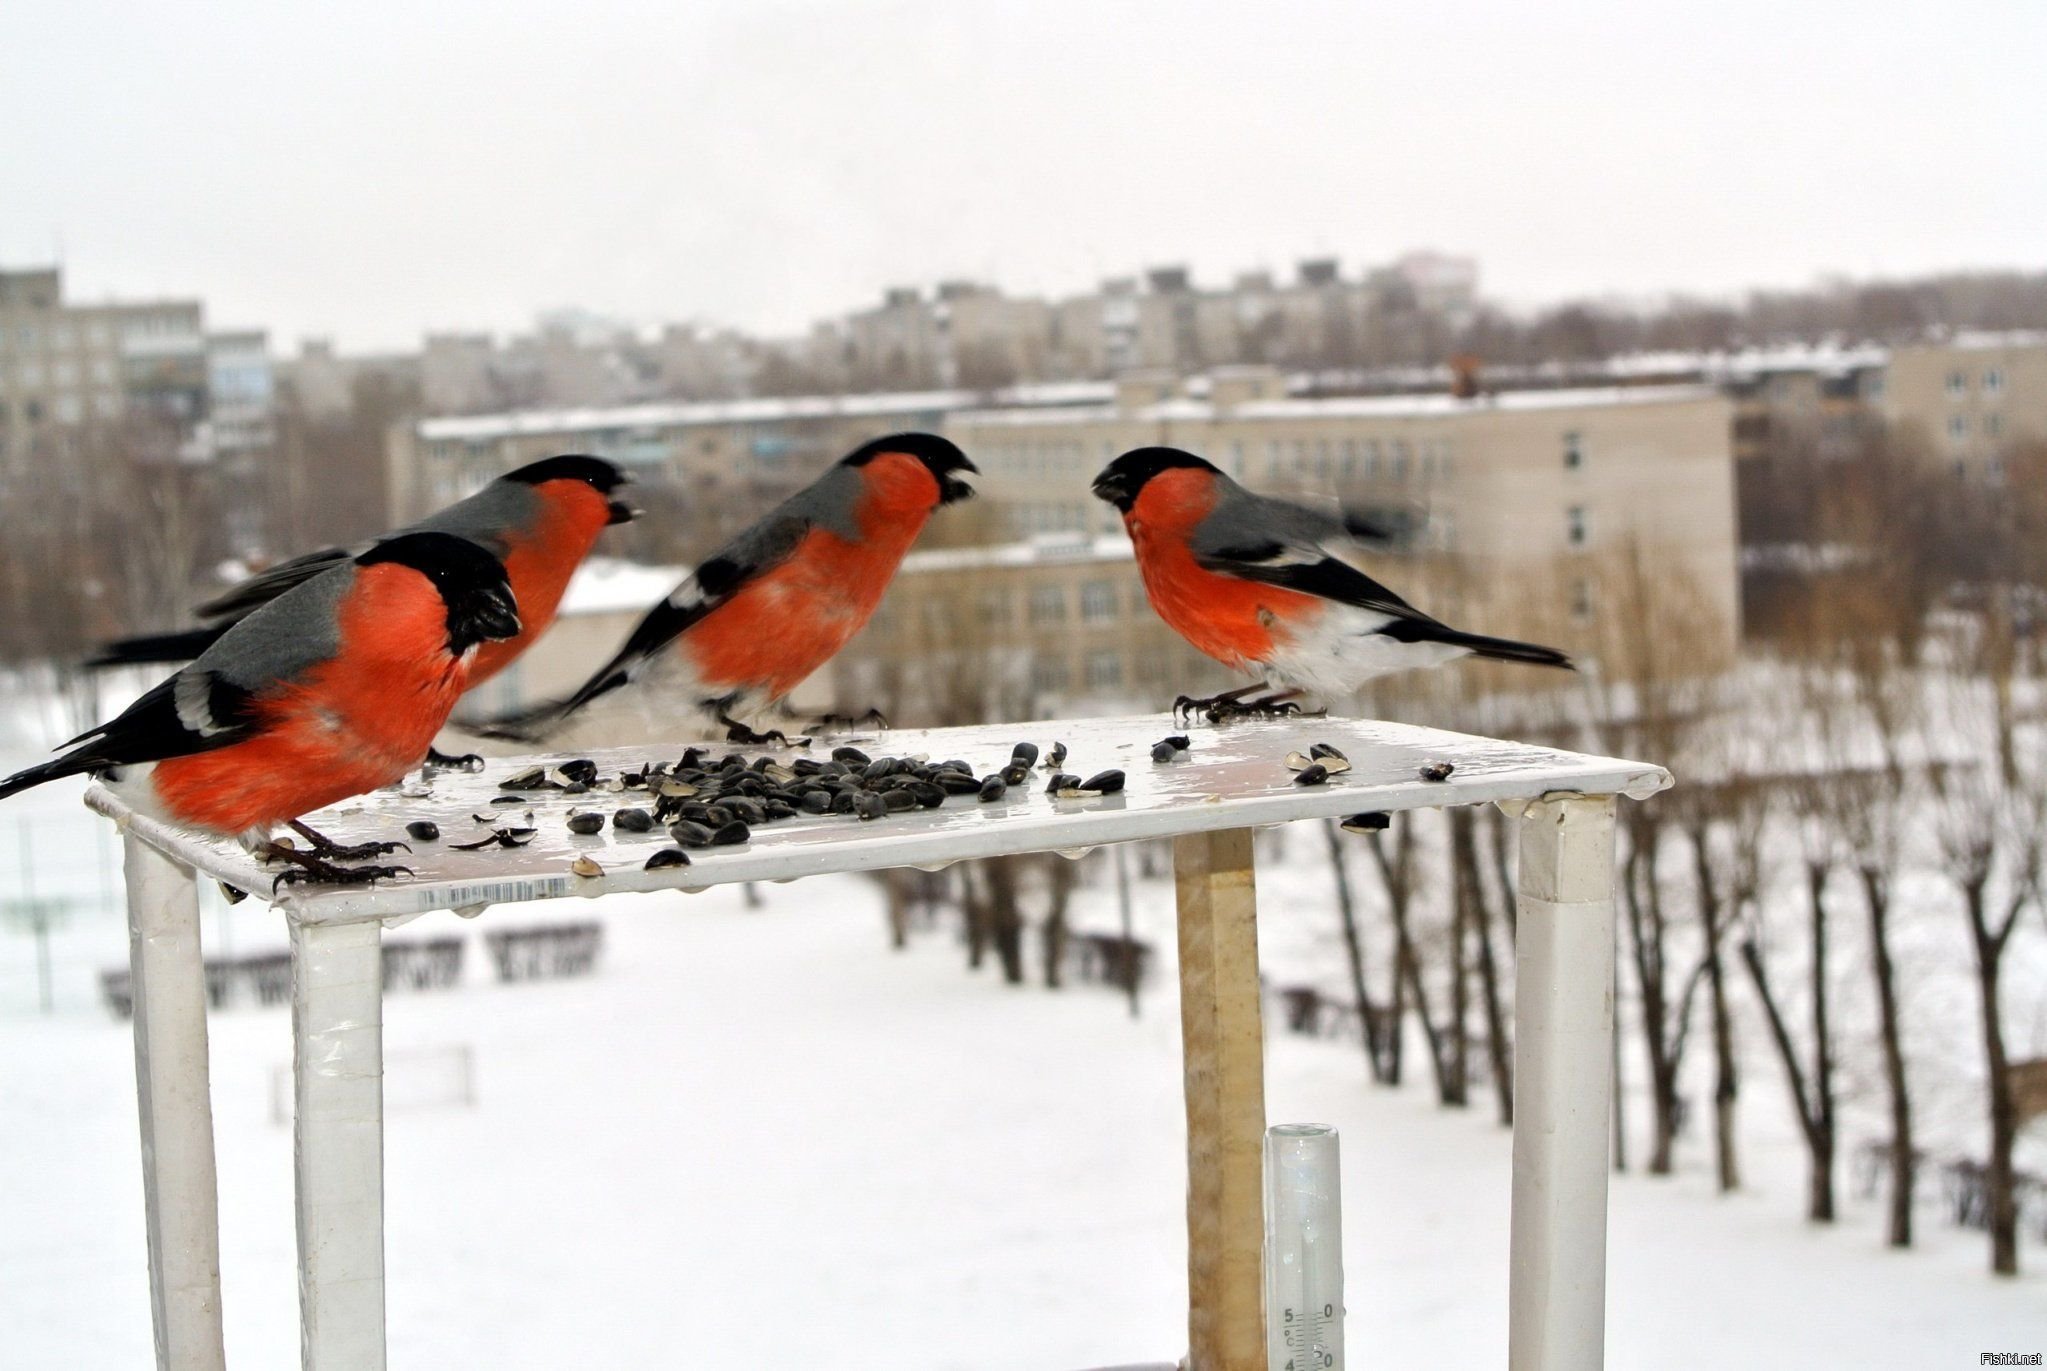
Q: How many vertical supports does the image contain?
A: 4